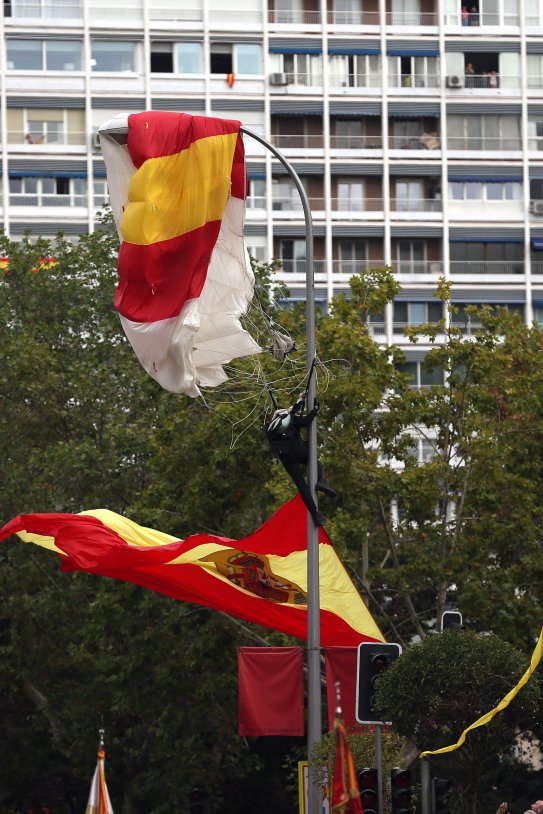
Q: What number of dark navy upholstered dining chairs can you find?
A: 0